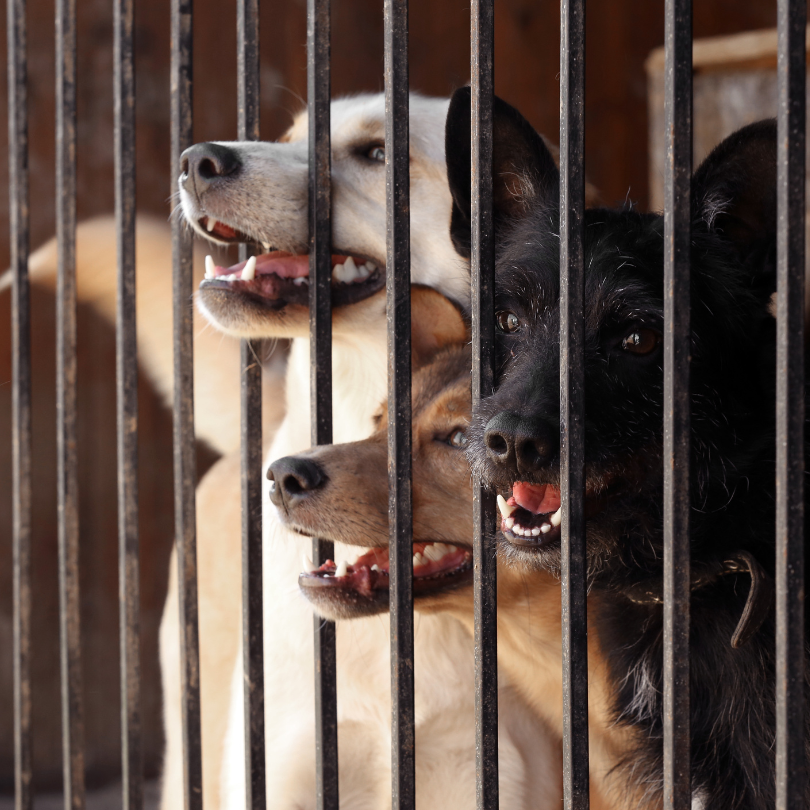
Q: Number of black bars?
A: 11